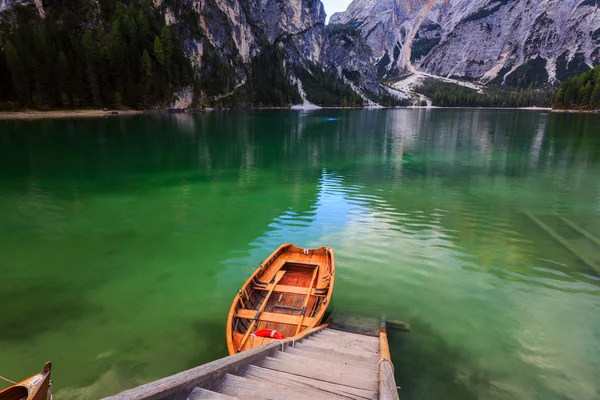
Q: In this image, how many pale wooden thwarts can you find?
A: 2